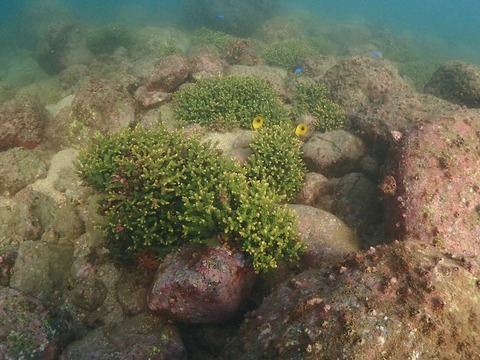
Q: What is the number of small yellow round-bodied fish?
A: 2